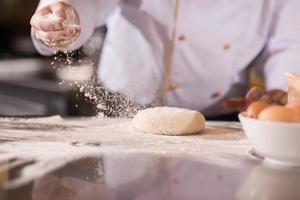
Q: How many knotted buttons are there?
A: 4